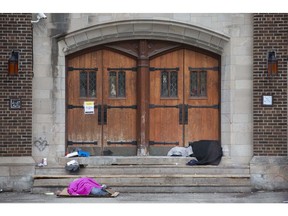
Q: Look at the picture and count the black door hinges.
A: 11